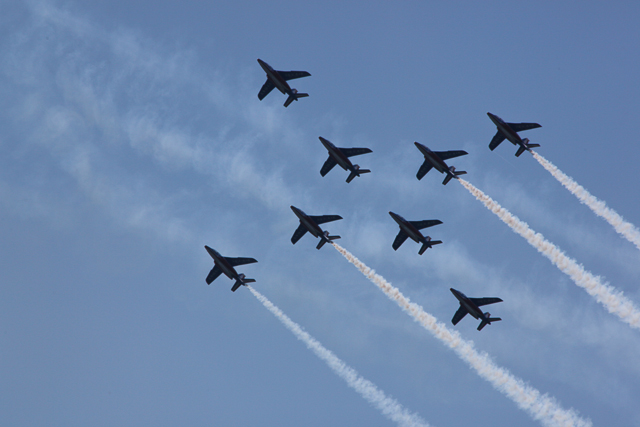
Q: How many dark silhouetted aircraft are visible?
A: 8